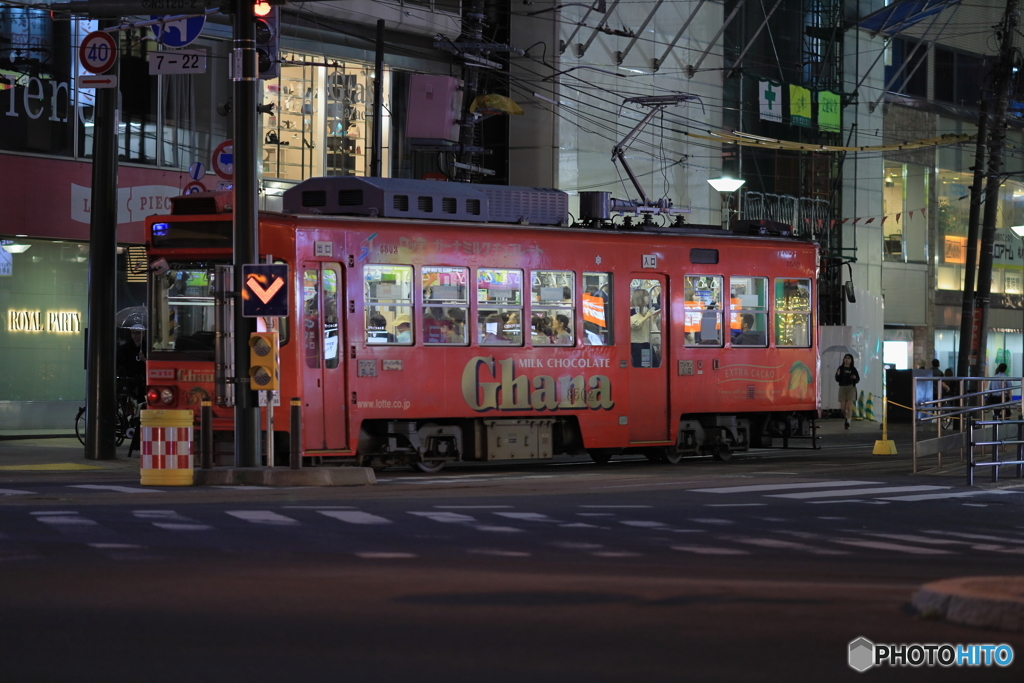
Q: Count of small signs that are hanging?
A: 3